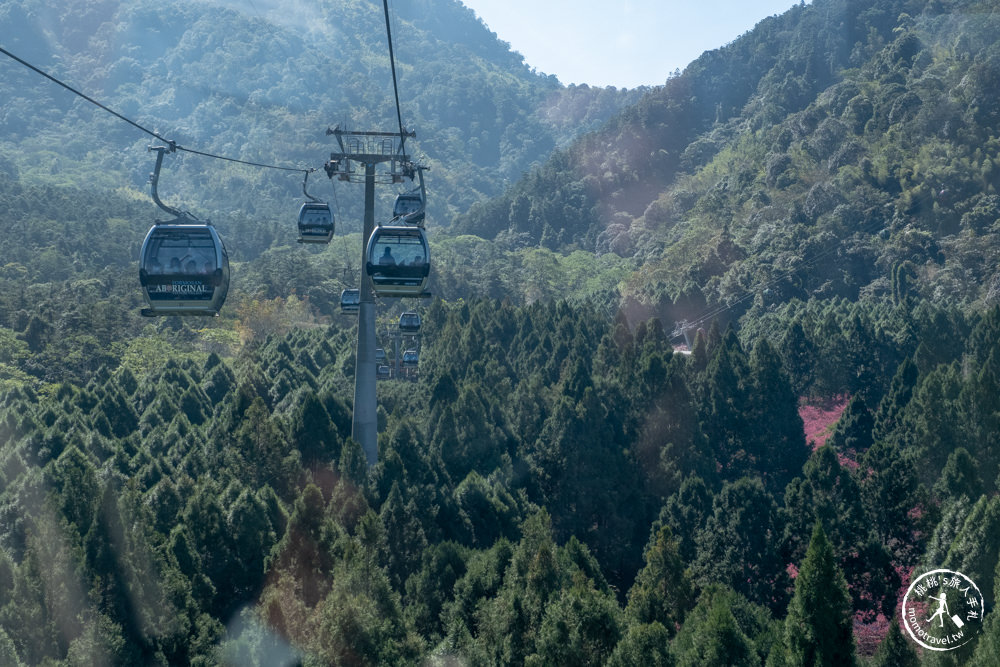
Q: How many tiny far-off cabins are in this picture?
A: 5